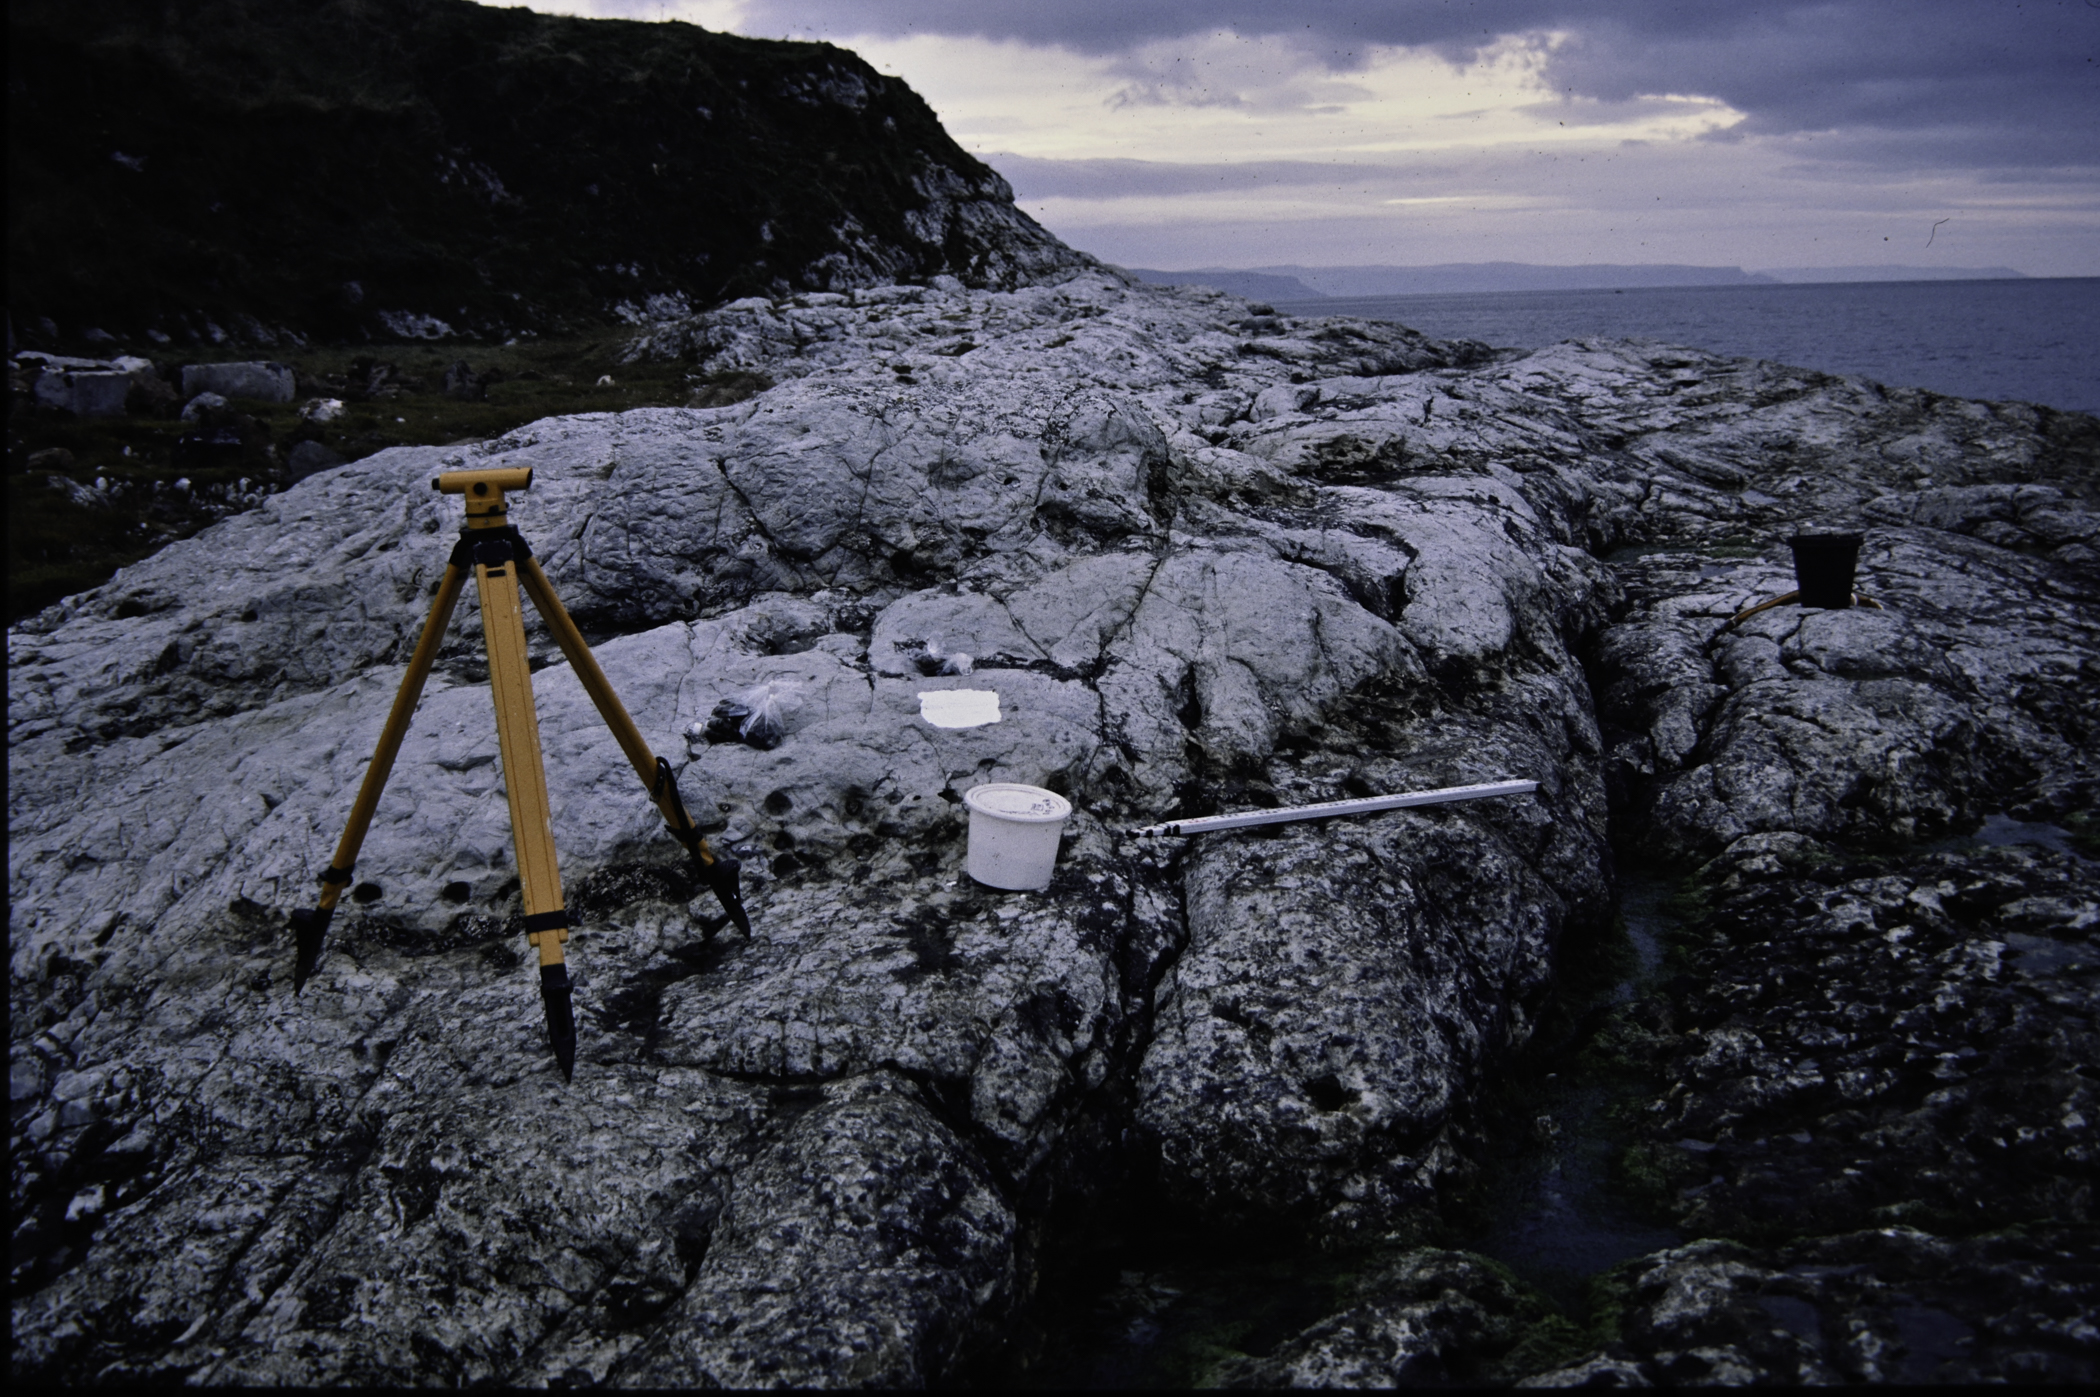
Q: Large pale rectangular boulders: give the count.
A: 2